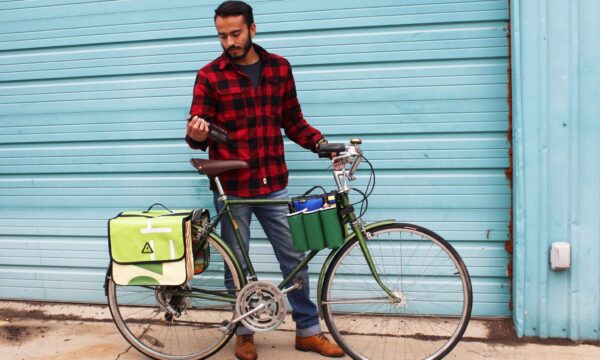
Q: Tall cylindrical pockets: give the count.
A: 3